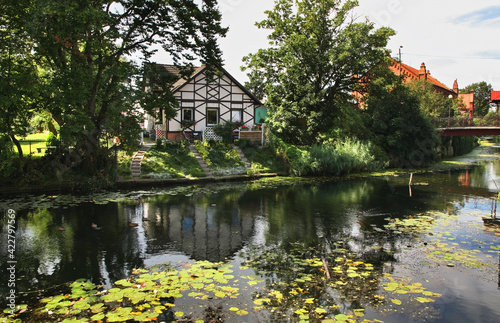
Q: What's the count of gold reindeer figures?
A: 0